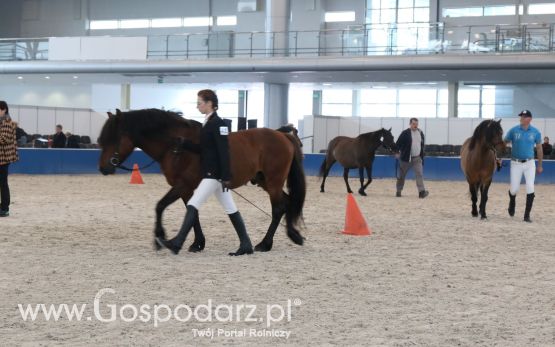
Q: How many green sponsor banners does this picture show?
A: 0